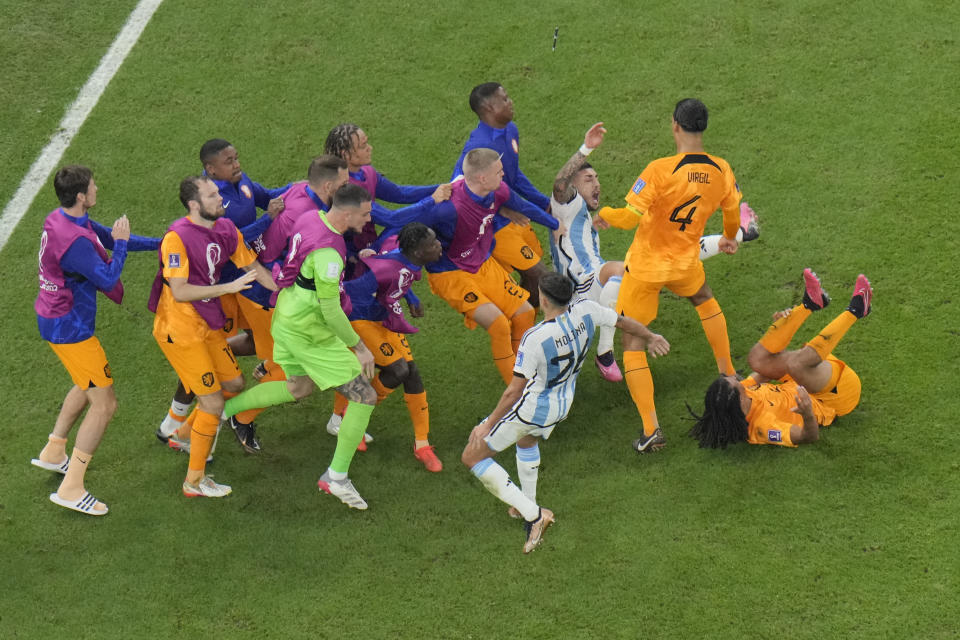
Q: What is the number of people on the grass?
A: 13